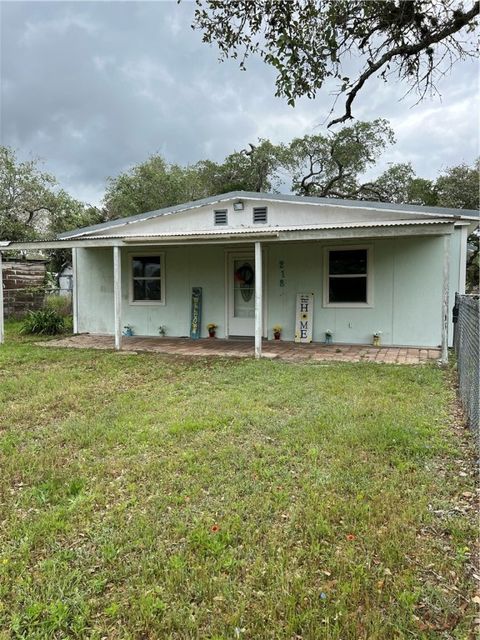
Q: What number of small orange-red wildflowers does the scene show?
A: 2